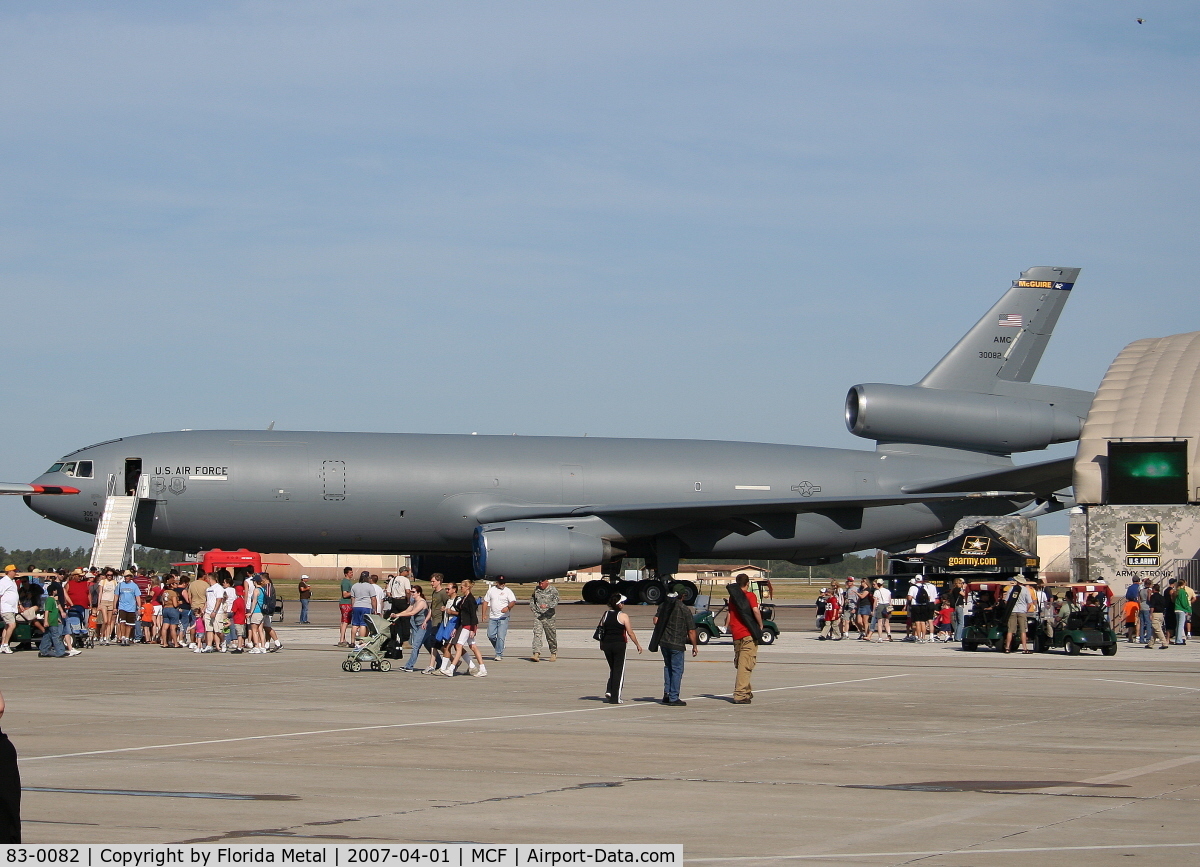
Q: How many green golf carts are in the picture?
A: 4